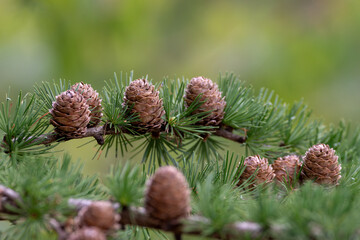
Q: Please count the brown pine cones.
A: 10